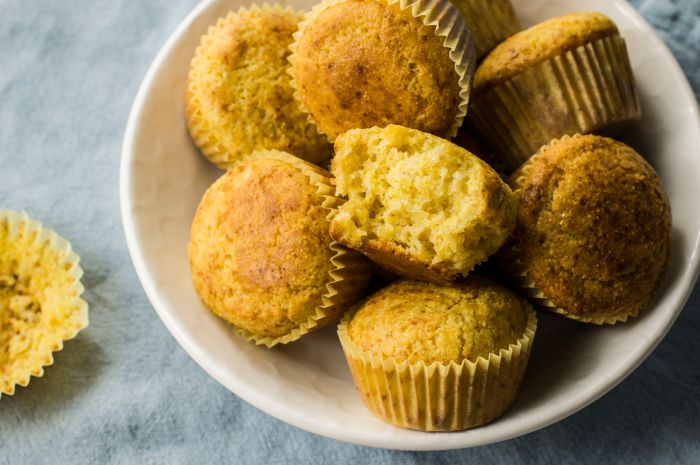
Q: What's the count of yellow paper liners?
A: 8